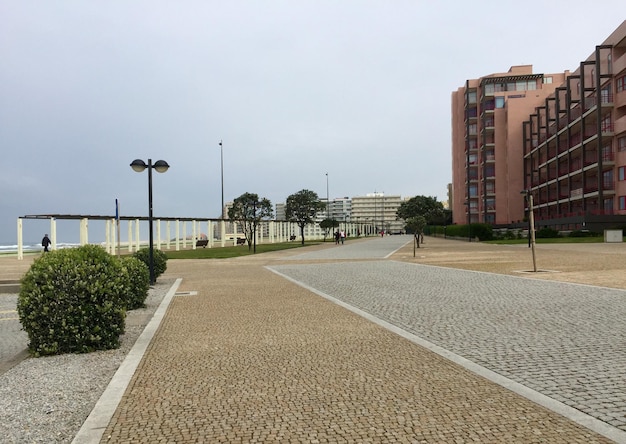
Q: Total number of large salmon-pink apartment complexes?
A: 2